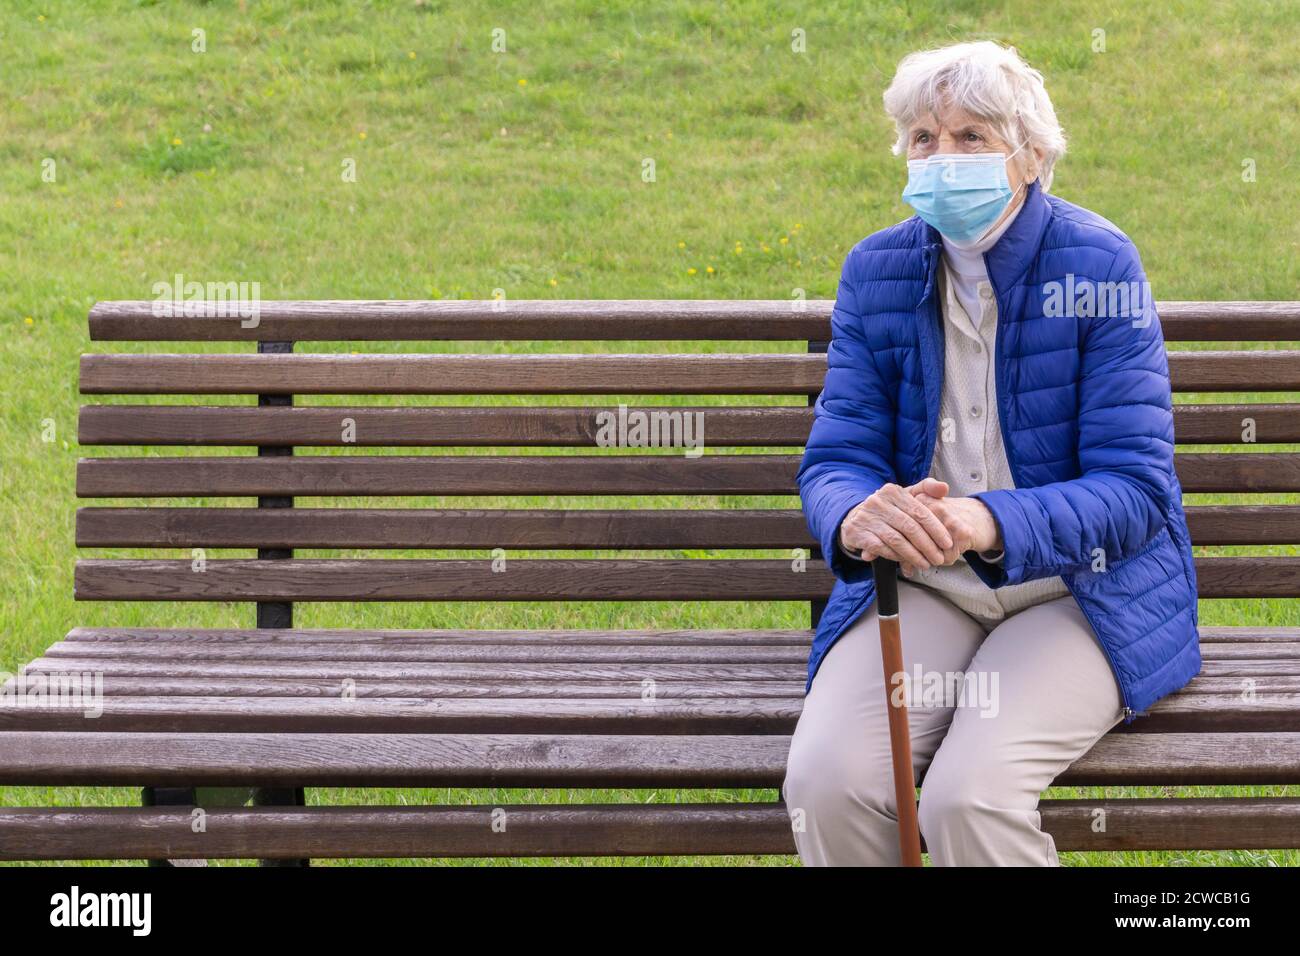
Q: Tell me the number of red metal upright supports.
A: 0